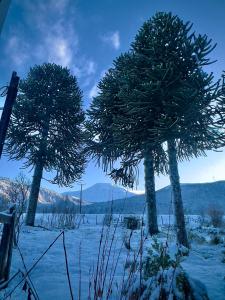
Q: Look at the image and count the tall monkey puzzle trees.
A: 3